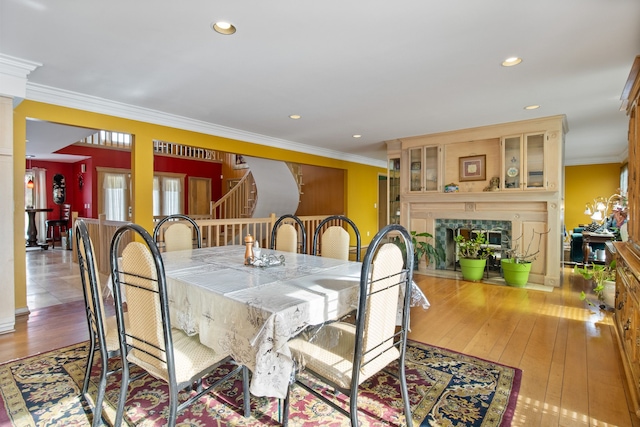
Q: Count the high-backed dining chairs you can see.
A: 6